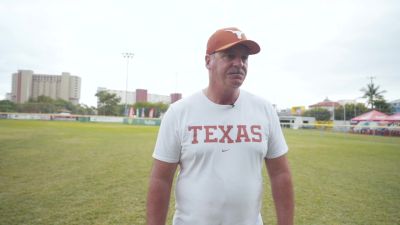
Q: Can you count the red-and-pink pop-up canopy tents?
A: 2